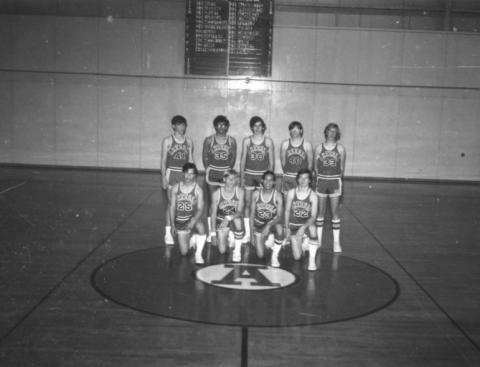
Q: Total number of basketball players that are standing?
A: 5